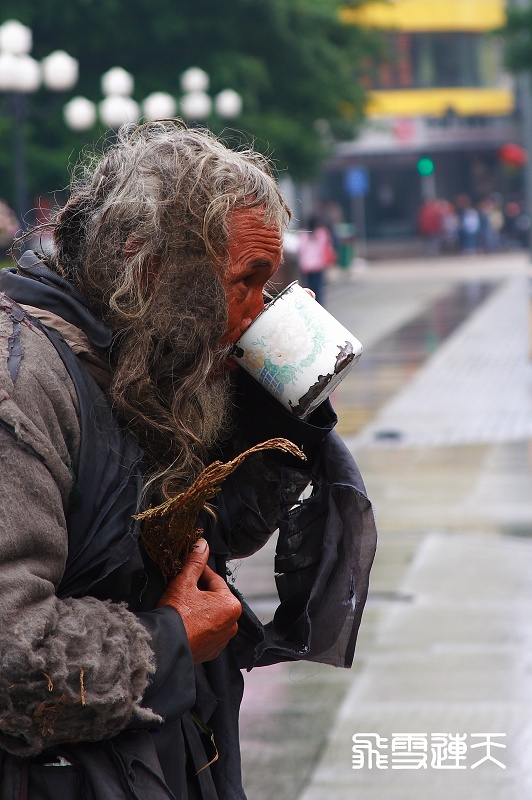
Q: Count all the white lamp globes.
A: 11